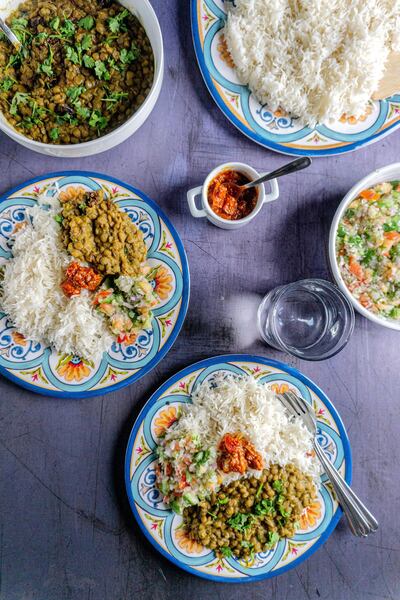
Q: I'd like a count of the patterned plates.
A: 3